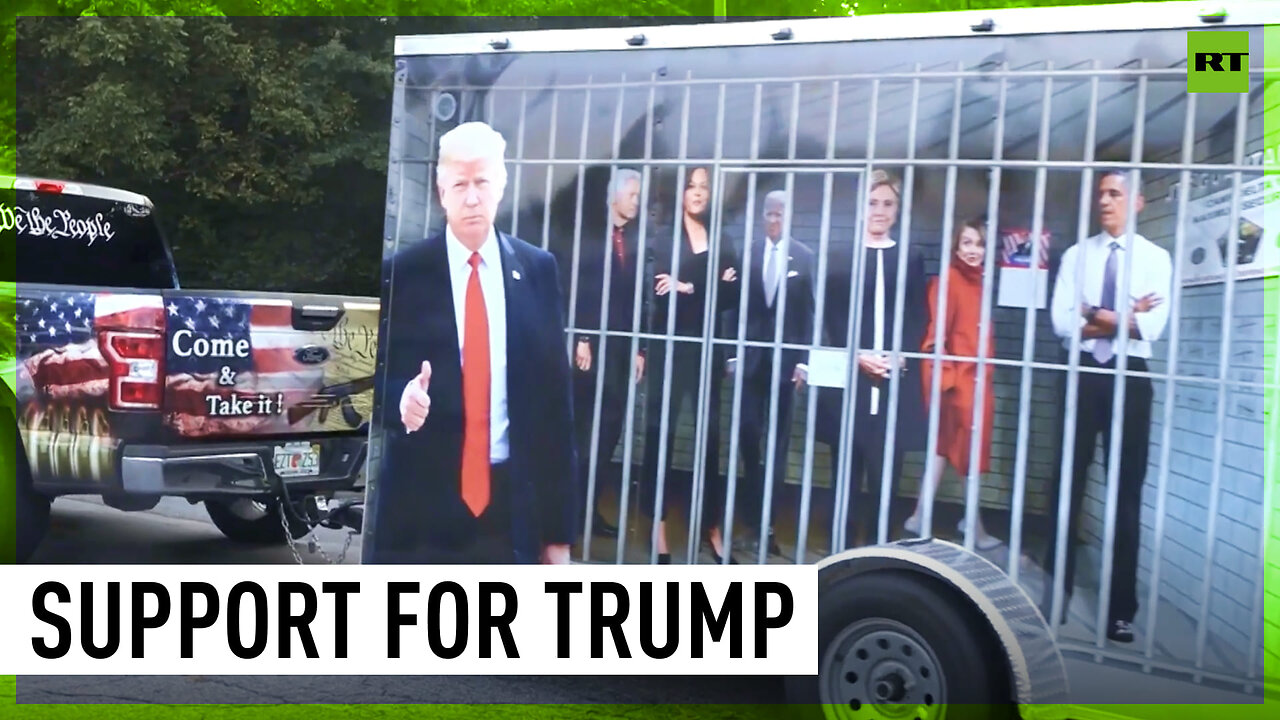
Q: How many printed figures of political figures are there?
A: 7